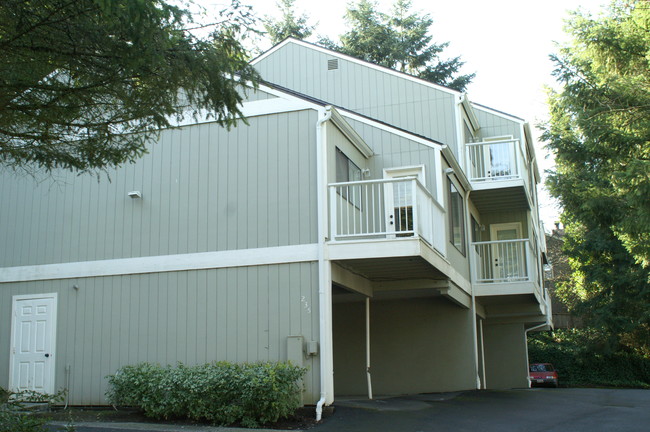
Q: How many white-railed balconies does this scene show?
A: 3